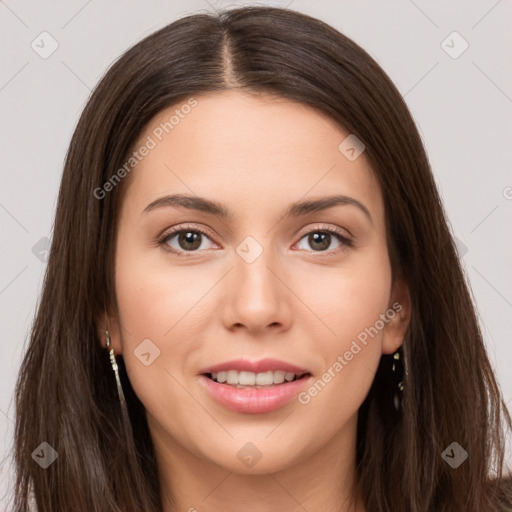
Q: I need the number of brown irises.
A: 2